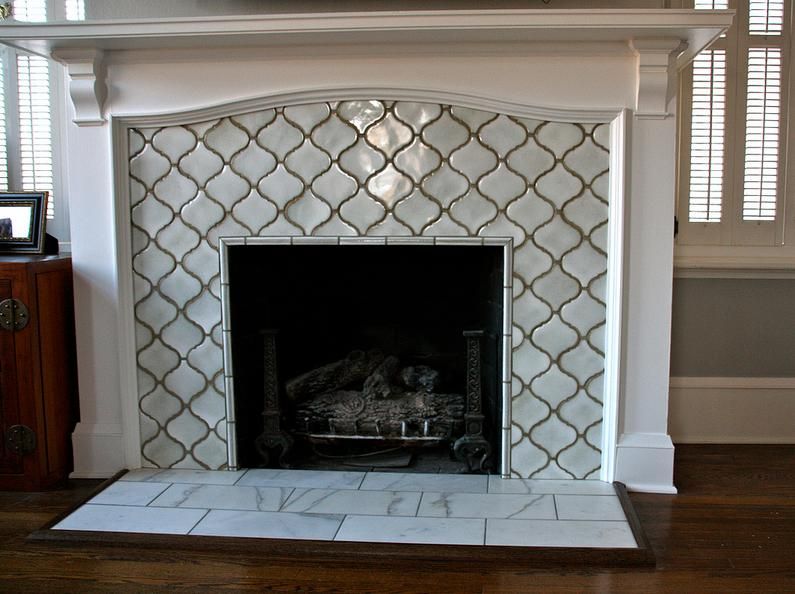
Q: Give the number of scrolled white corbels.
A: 2